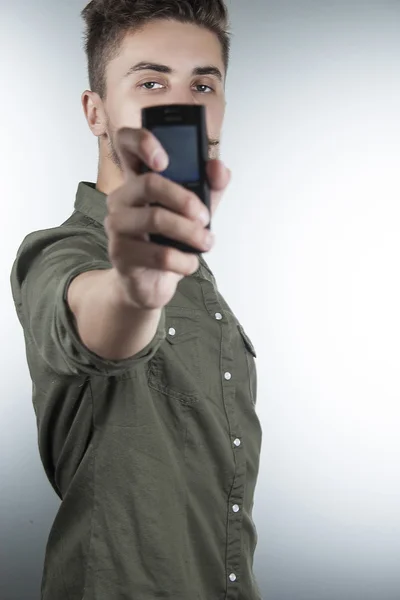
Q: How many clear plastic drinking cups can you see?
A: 0